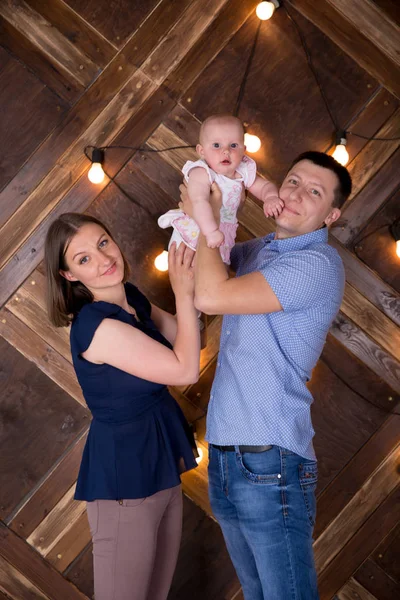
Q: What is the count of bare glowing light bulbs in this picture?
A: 7